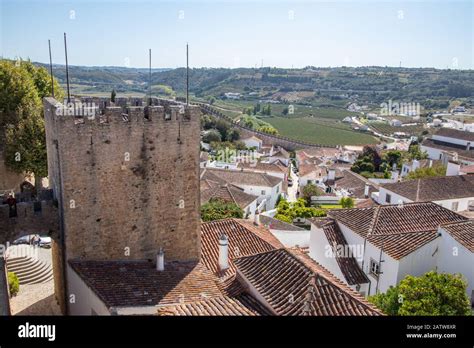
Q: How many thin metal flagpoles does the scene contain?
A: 4